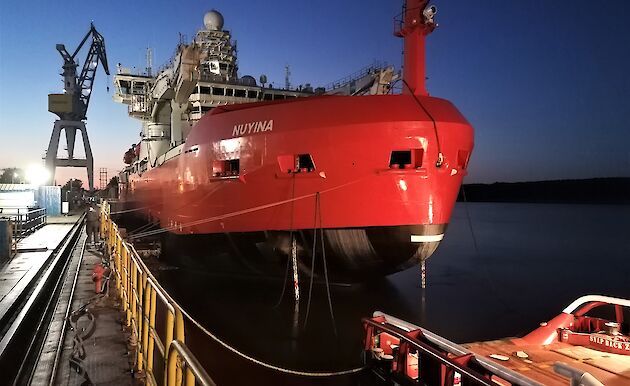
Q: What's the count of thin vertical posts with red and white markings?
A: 2